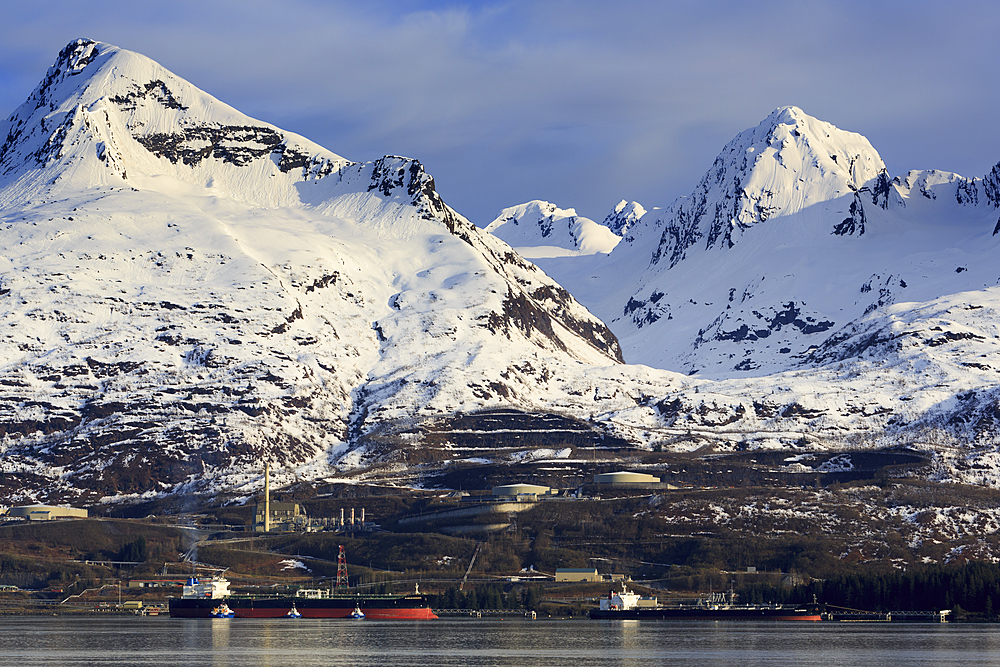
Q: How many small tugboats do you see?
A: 3